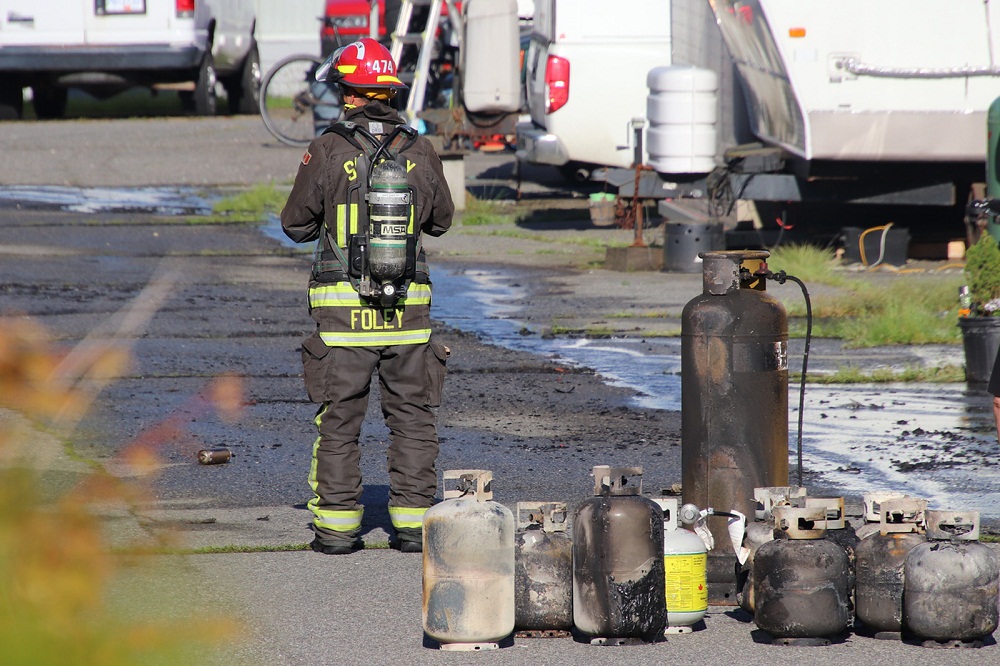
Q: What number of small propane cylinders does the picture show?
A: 10